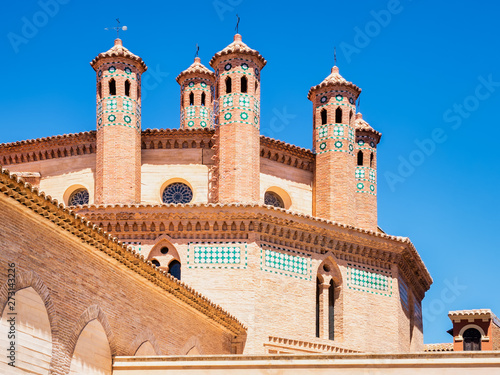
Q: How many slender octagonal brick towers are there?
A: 5